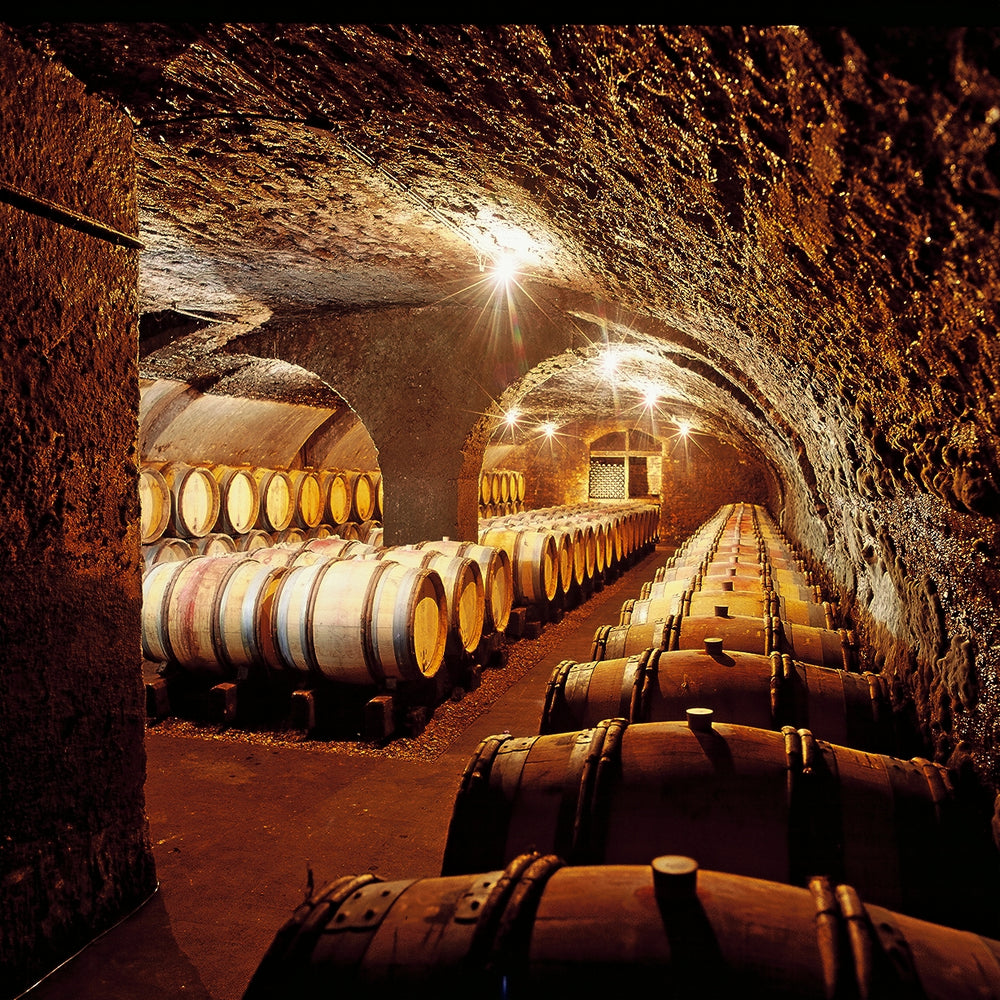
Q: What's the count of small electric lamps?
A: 6